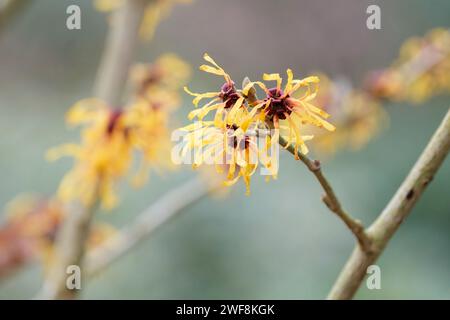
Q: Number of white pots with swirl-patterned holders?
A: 0